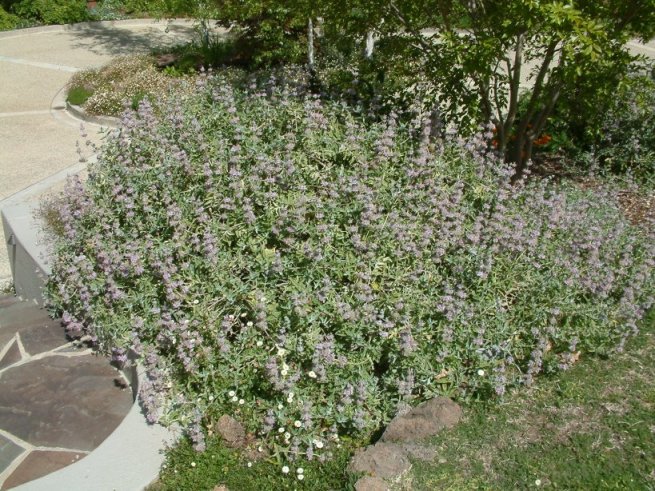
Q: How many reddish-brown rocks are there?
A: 4